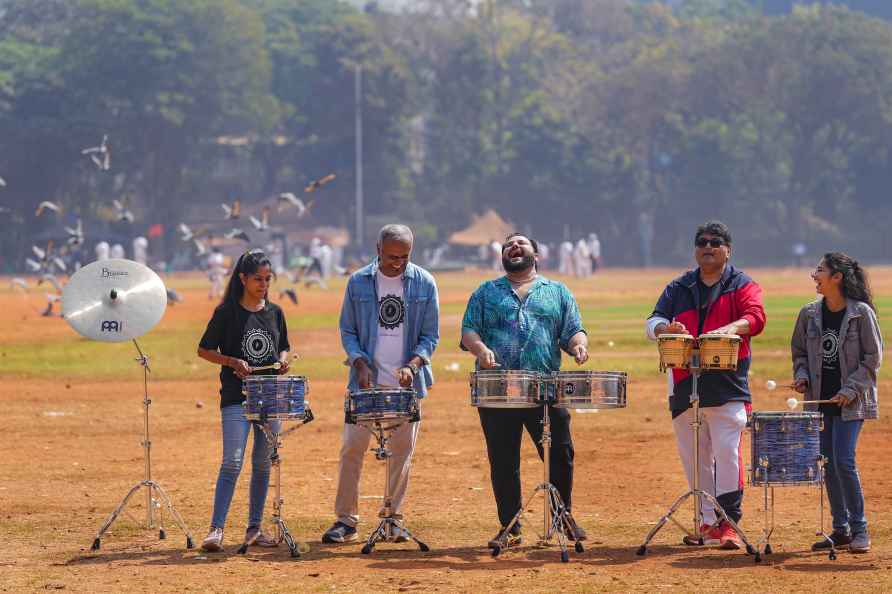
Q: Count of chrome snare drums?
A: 2